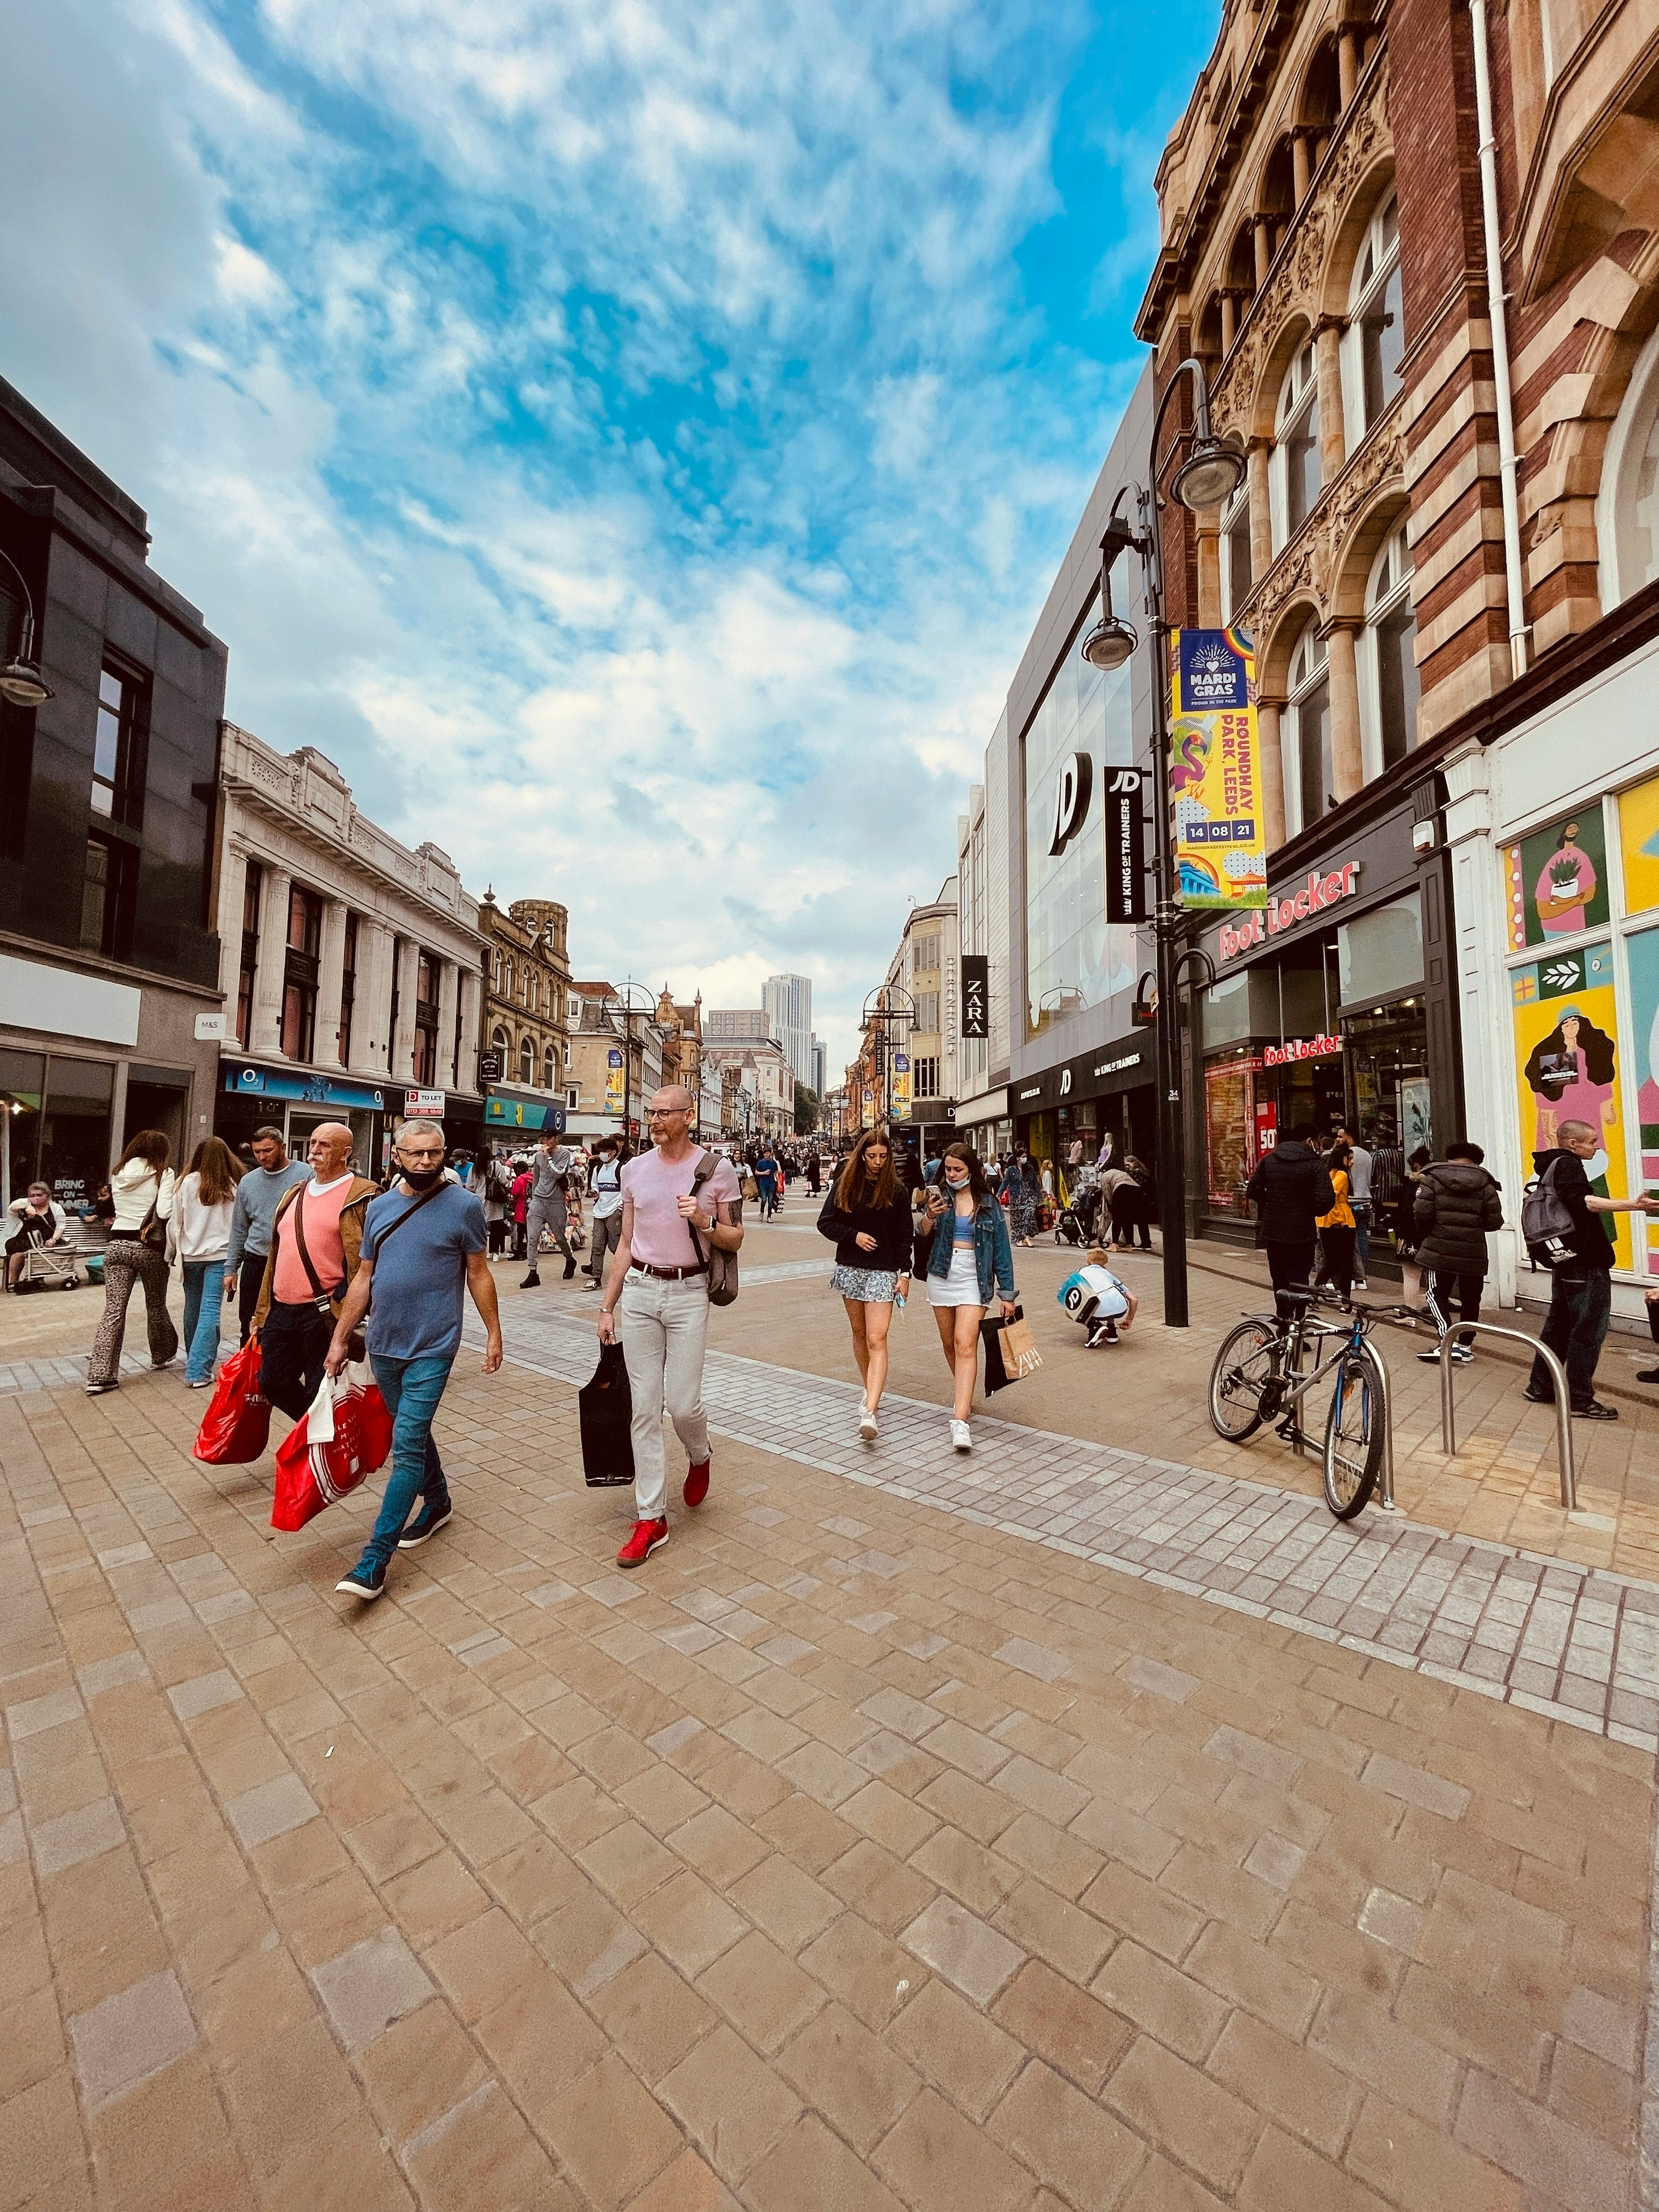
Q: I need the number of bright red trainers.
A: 2